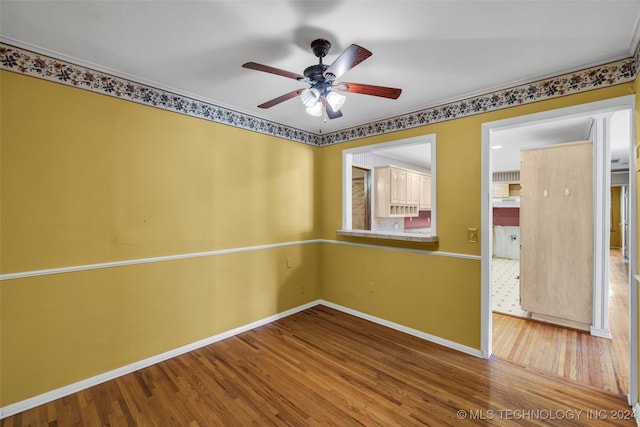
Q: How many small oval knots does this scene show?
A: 2